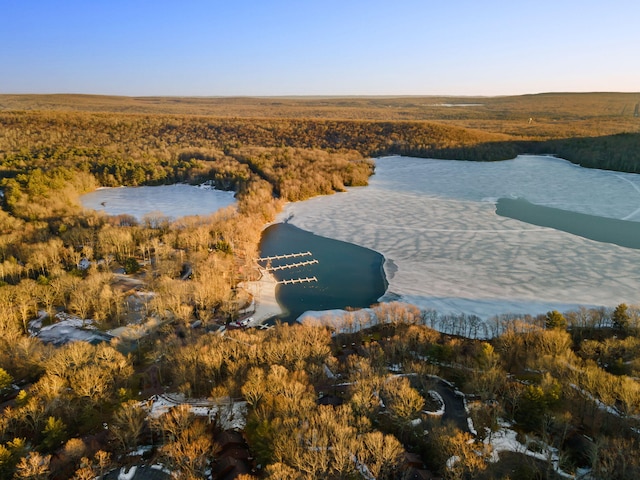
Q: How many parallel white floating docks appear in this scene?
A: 3